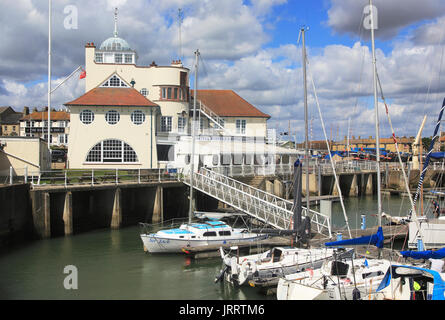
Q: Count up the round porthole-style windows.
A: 4